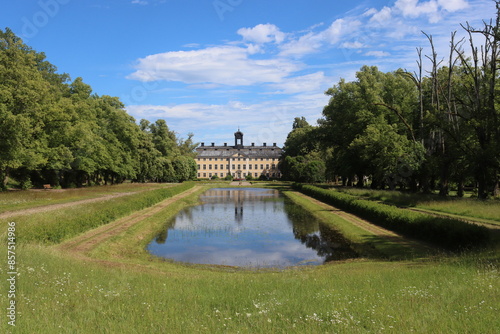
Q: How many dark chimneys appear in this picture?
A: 6